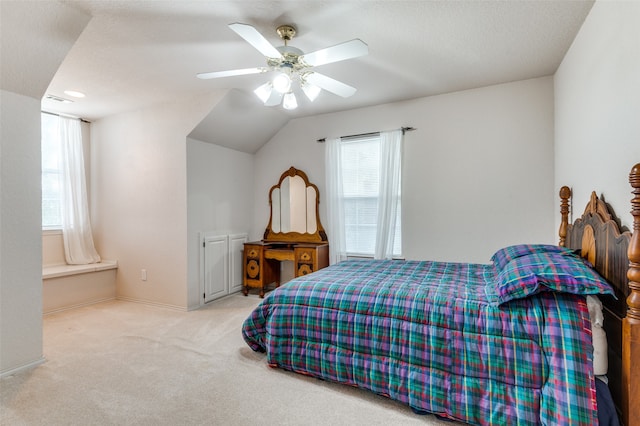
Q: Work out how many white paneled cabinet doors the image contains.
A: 2